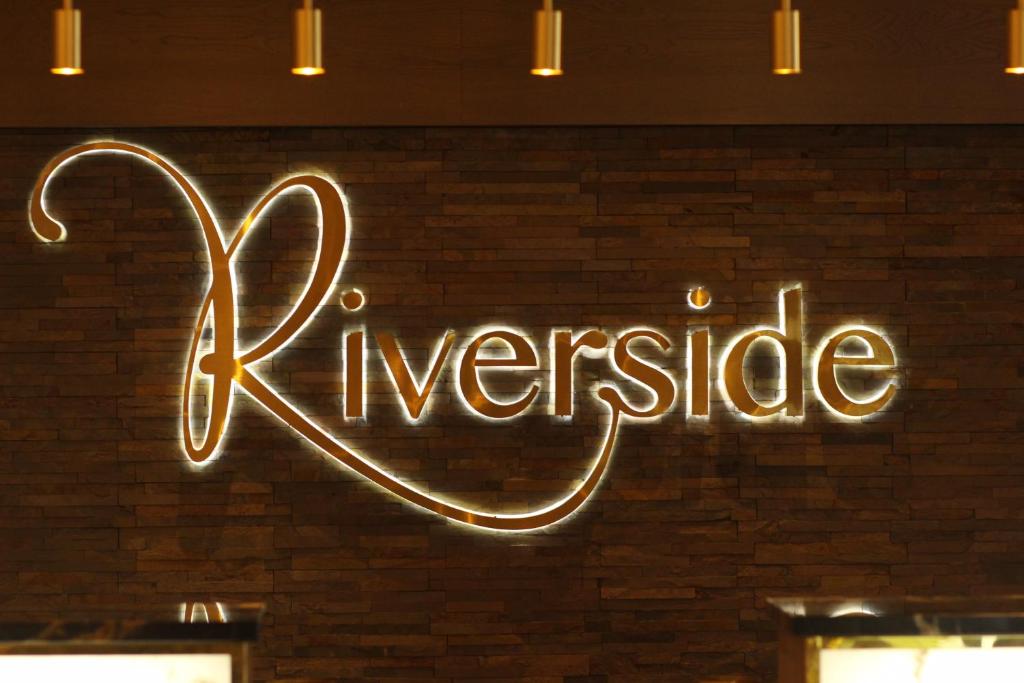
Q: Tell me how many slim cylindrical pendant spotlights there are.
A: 5